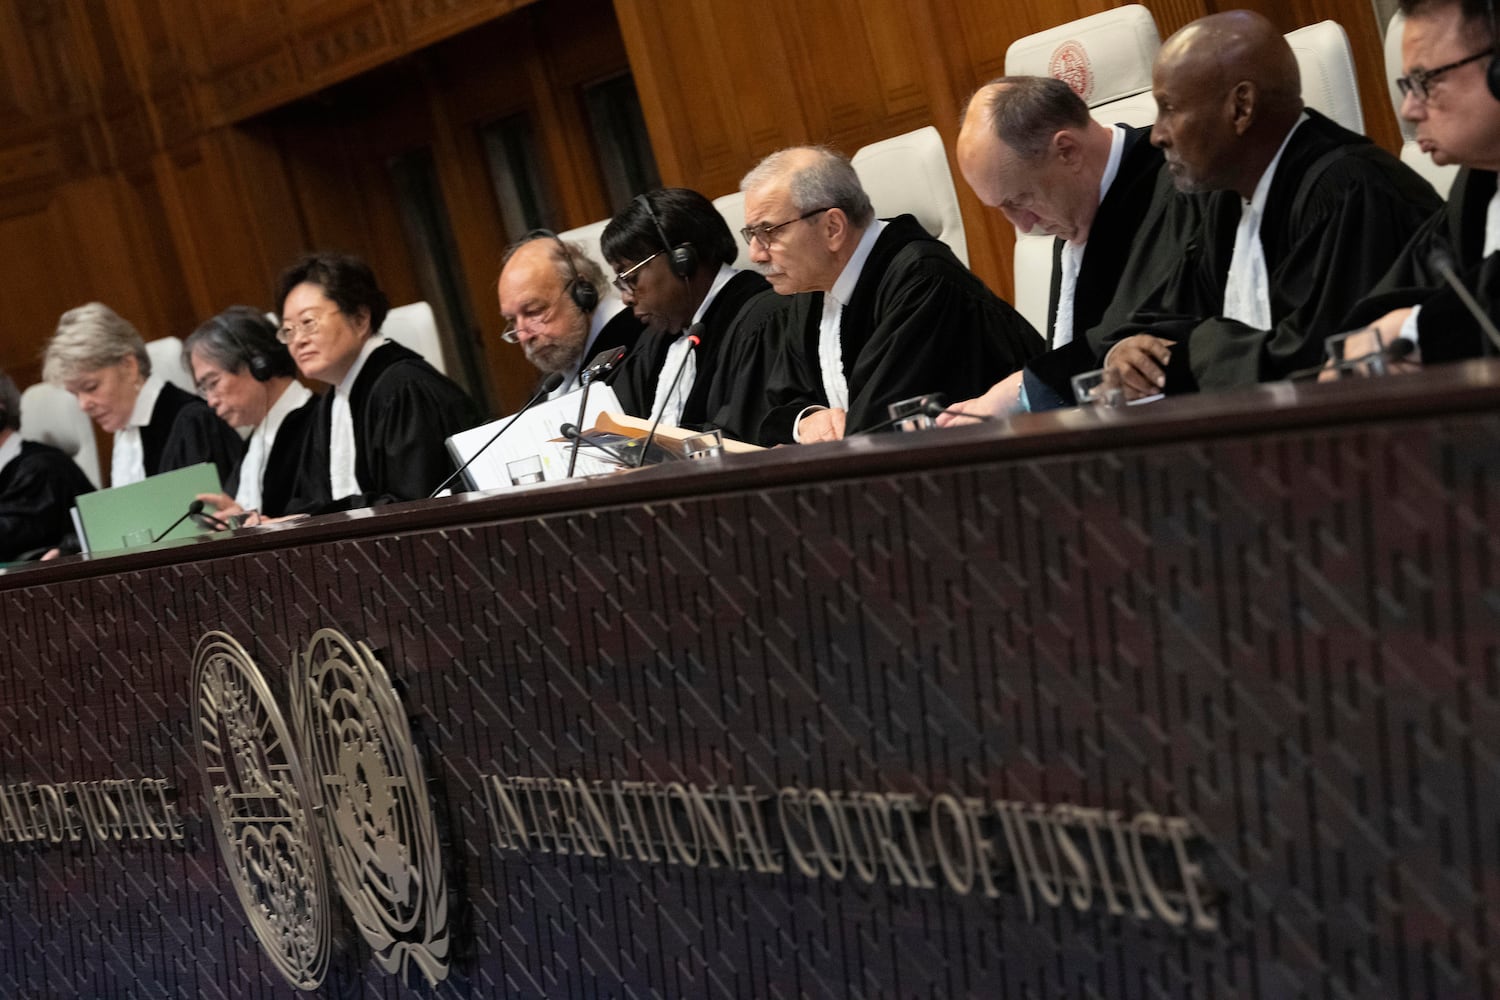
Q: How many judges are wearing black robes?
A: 10